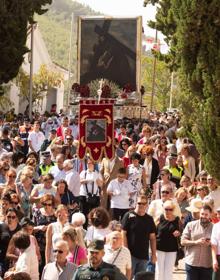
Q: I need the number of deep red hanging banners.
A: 1